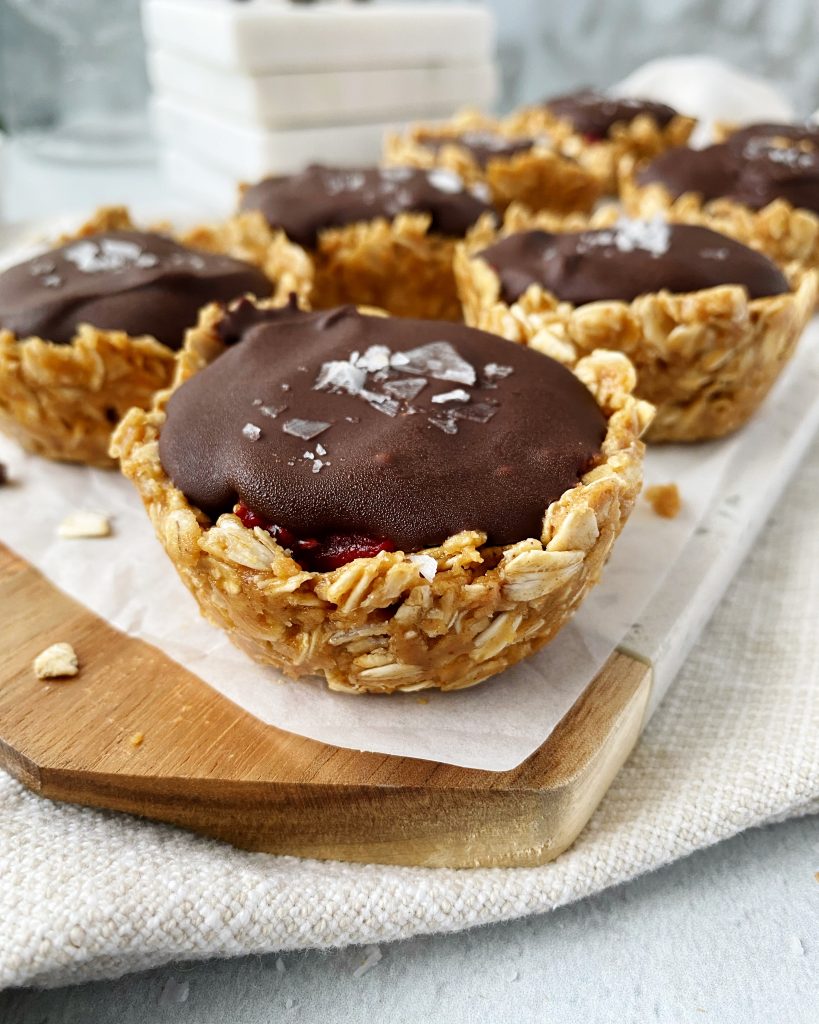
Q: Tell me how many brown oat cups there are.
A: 7